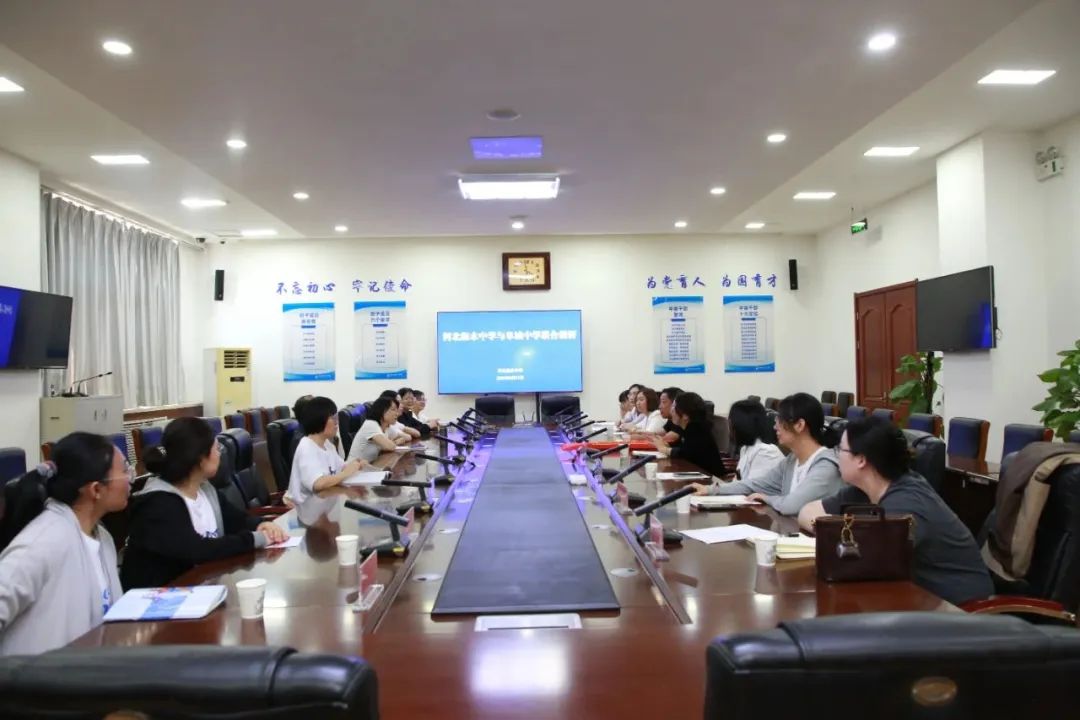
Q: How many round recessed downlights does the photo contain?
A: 9